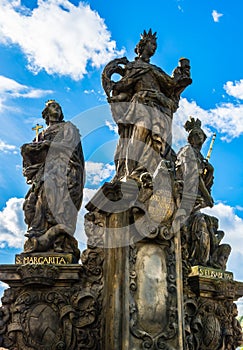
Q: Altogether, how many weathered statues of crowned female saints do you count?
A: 3